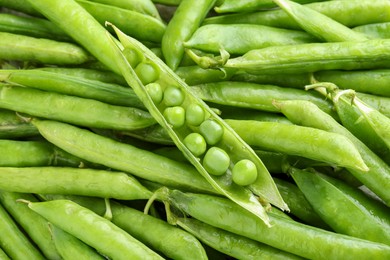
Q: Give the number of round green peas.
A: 10